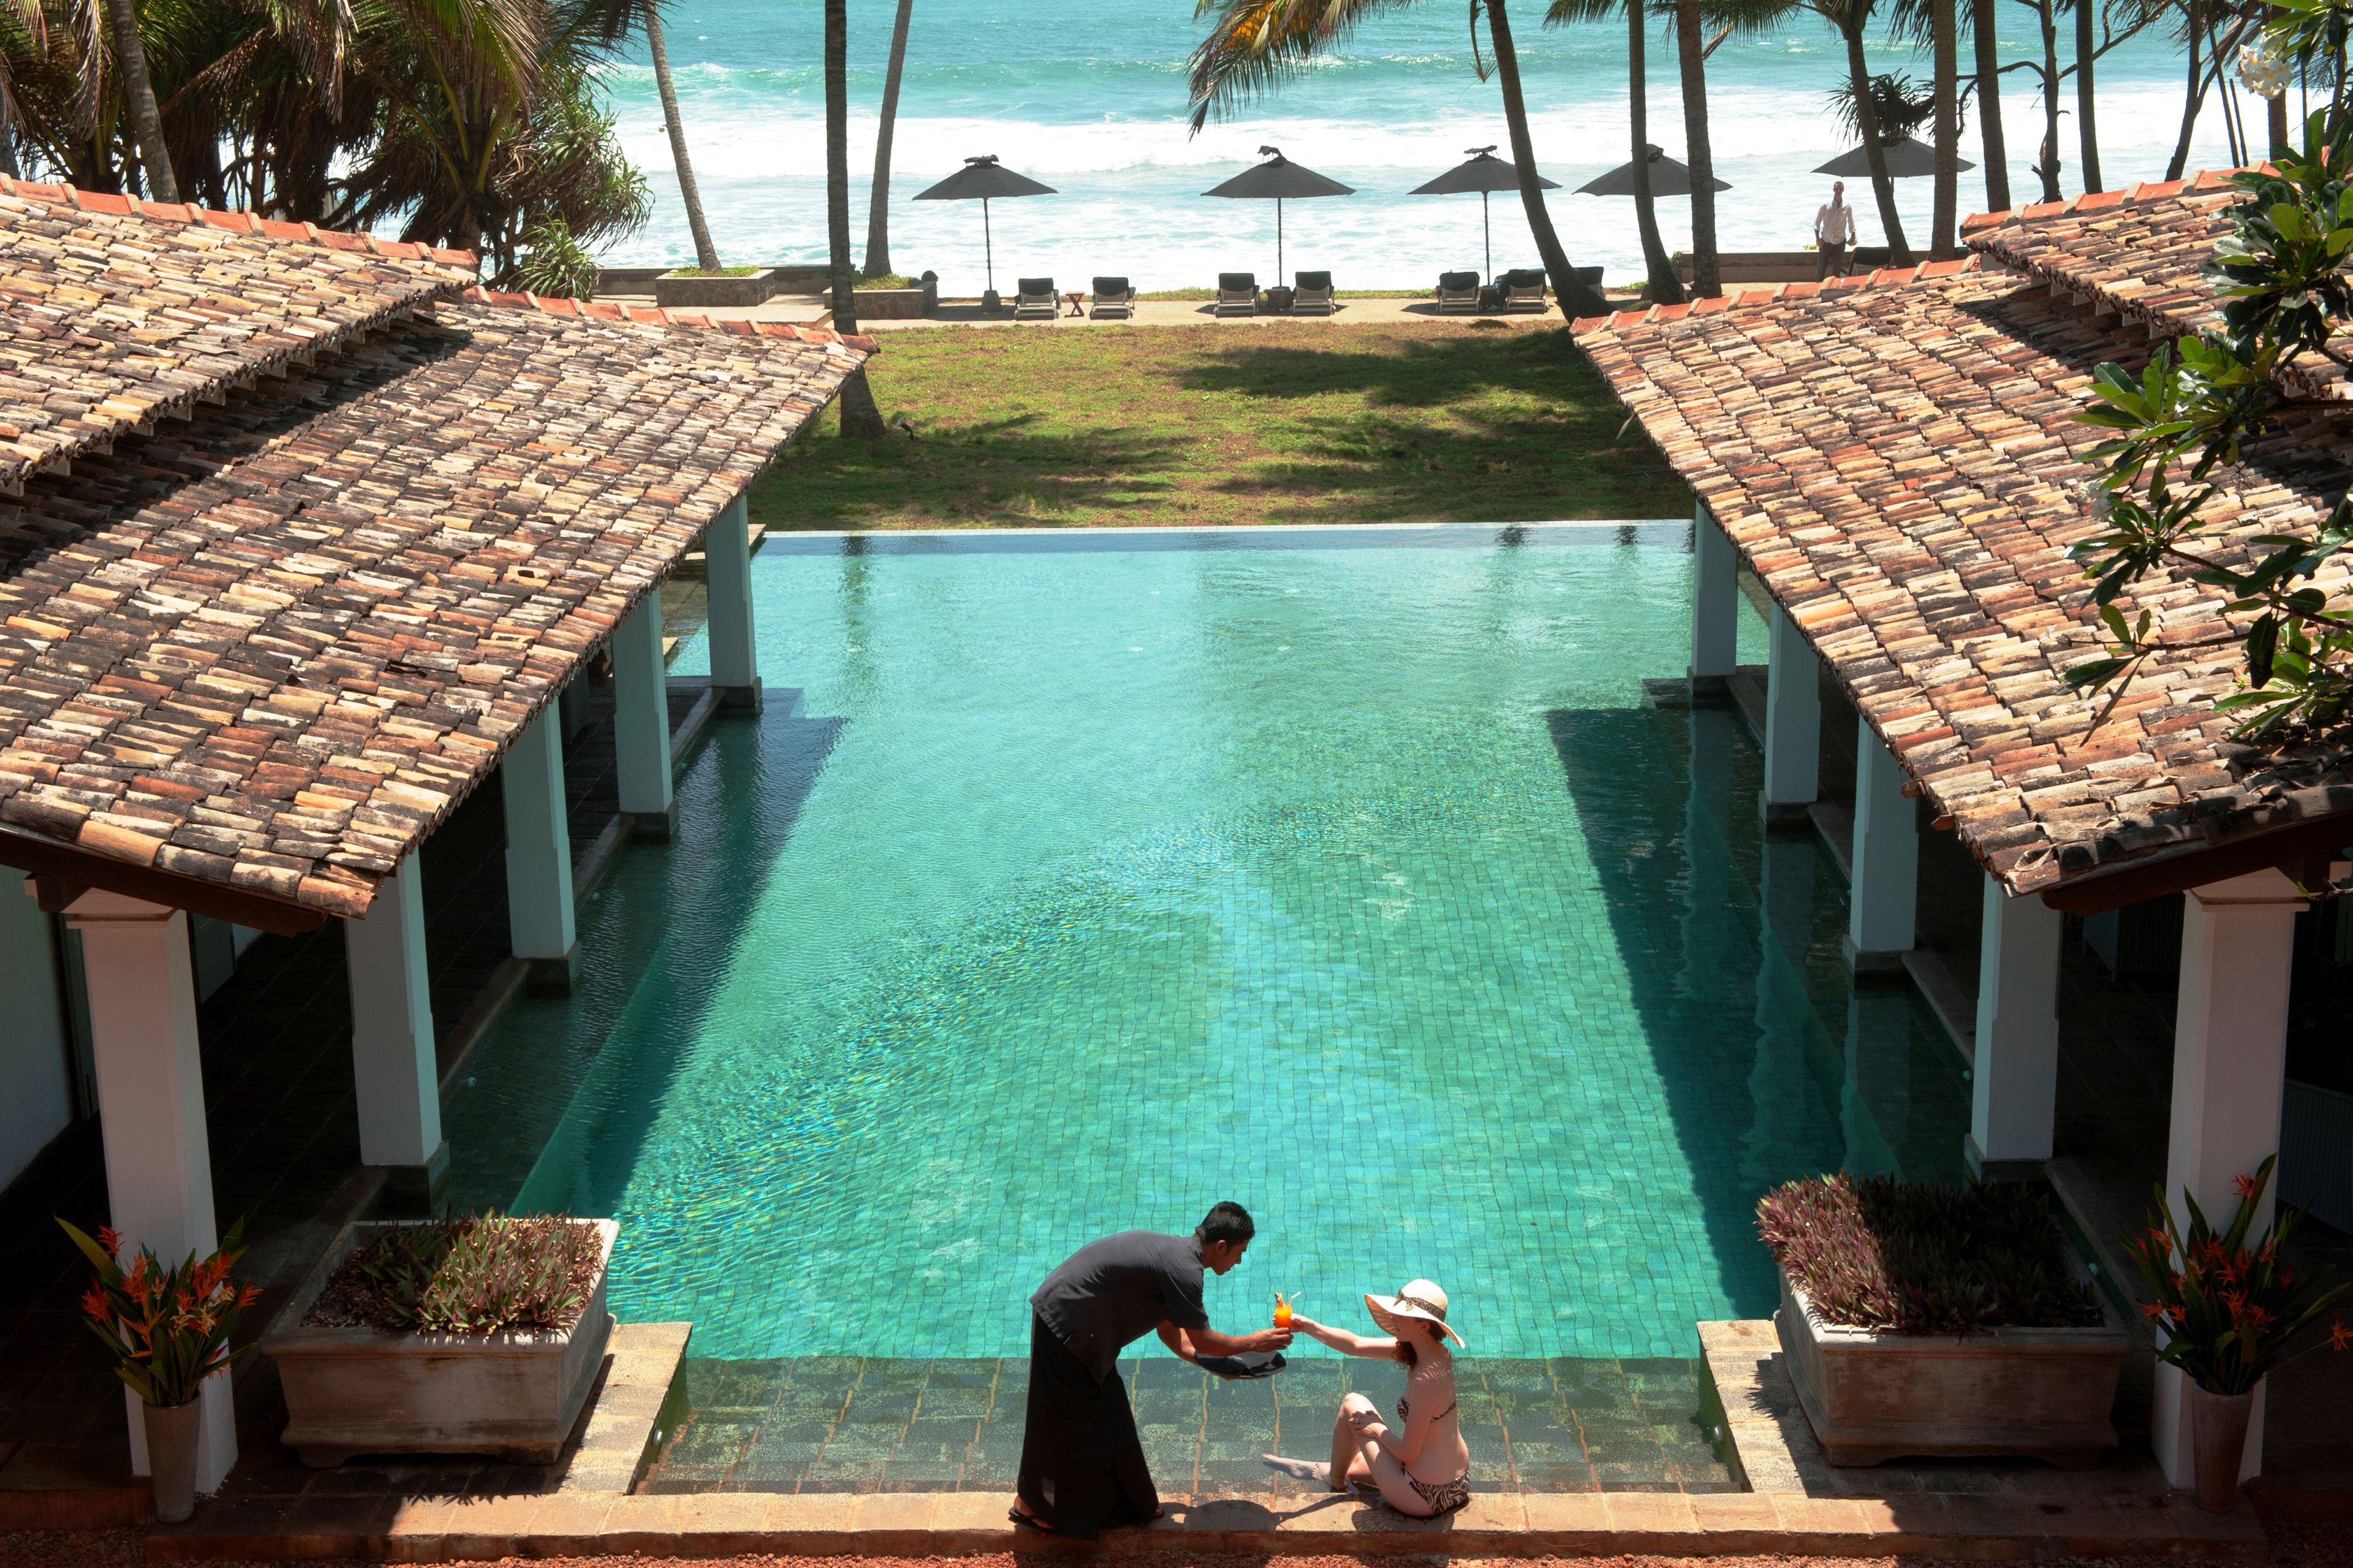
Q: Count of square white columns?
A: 10